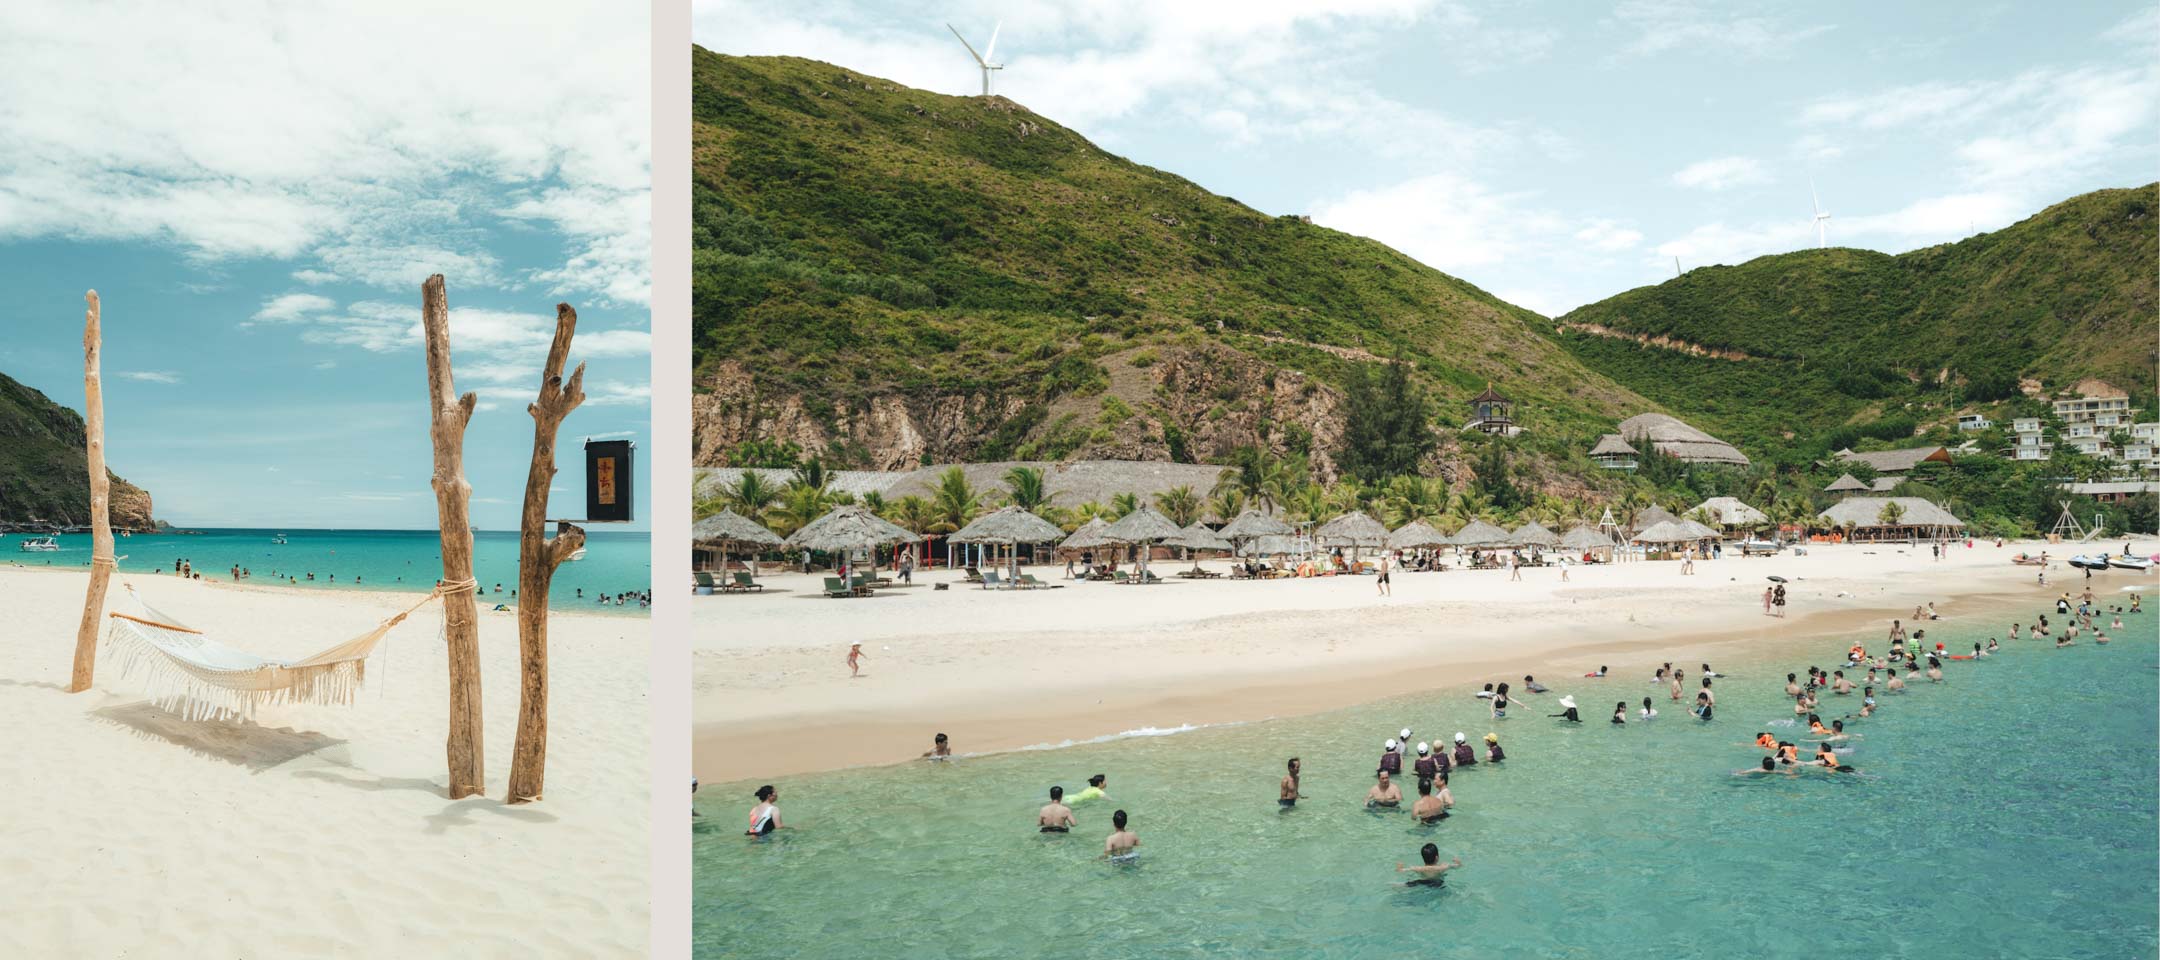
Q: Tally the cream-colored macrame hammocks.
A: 1